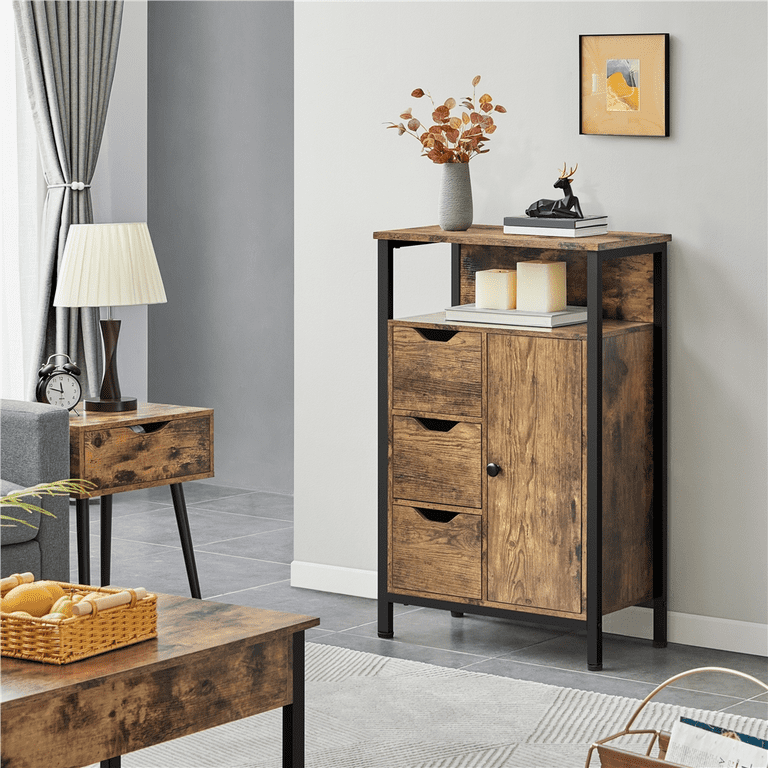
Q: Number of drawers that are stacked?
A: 3